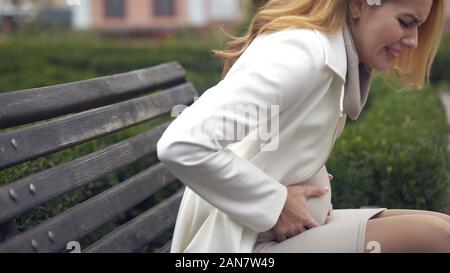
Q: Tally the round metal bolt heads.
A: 5